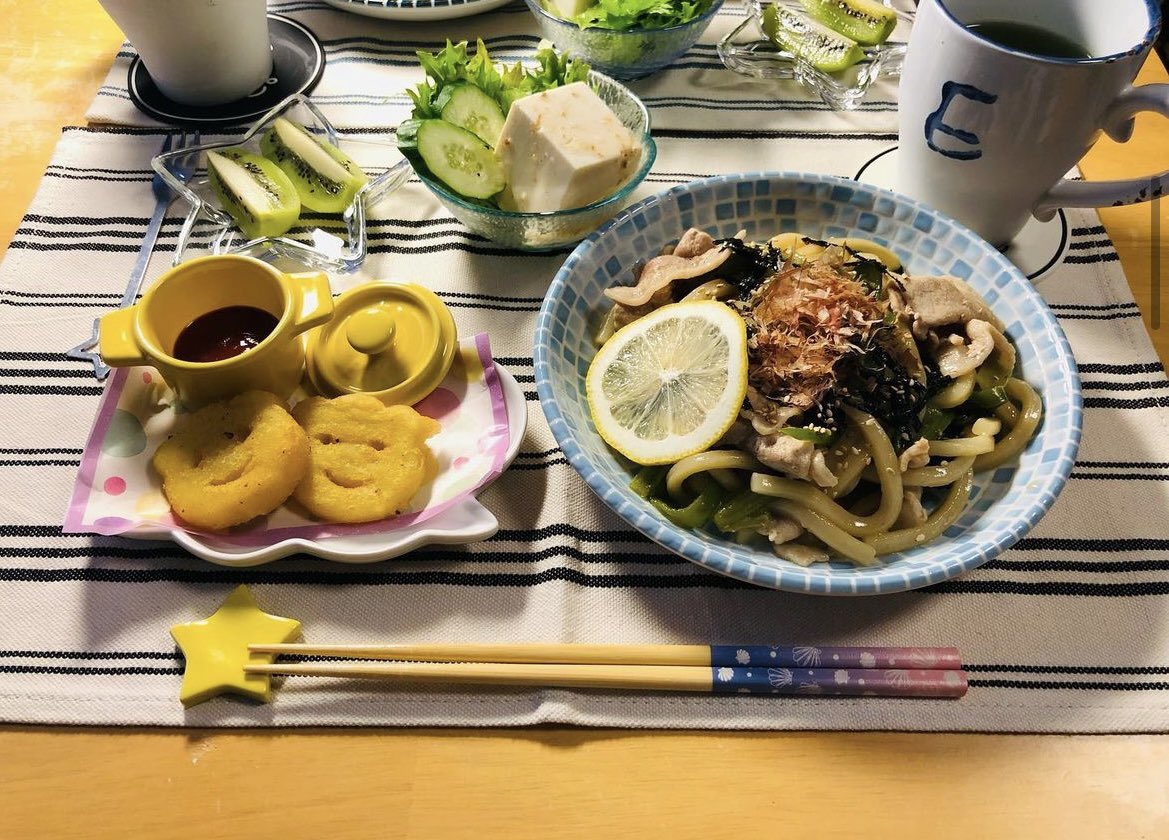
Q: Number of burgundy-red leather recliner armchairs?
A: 0